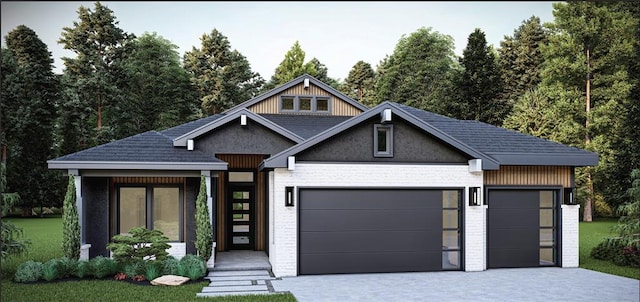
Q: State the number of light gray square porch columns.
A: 2